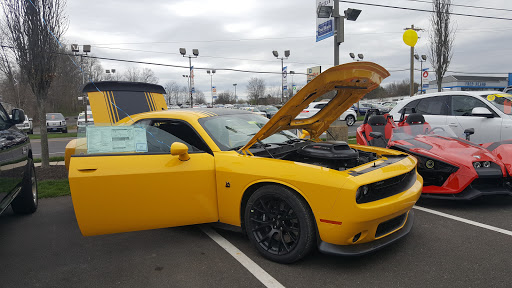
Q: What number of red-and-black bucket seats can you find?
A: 2